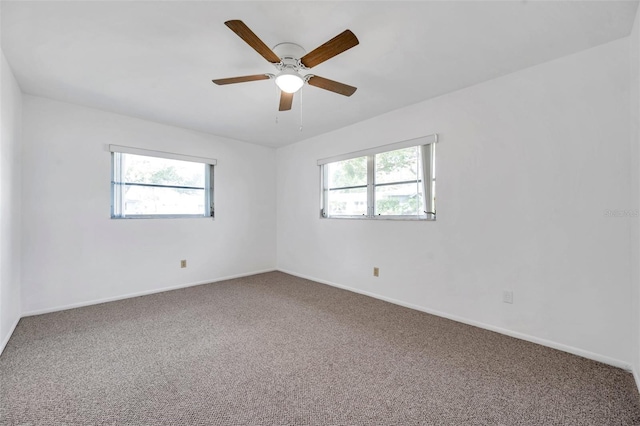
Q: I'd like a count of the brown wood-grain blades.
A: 5